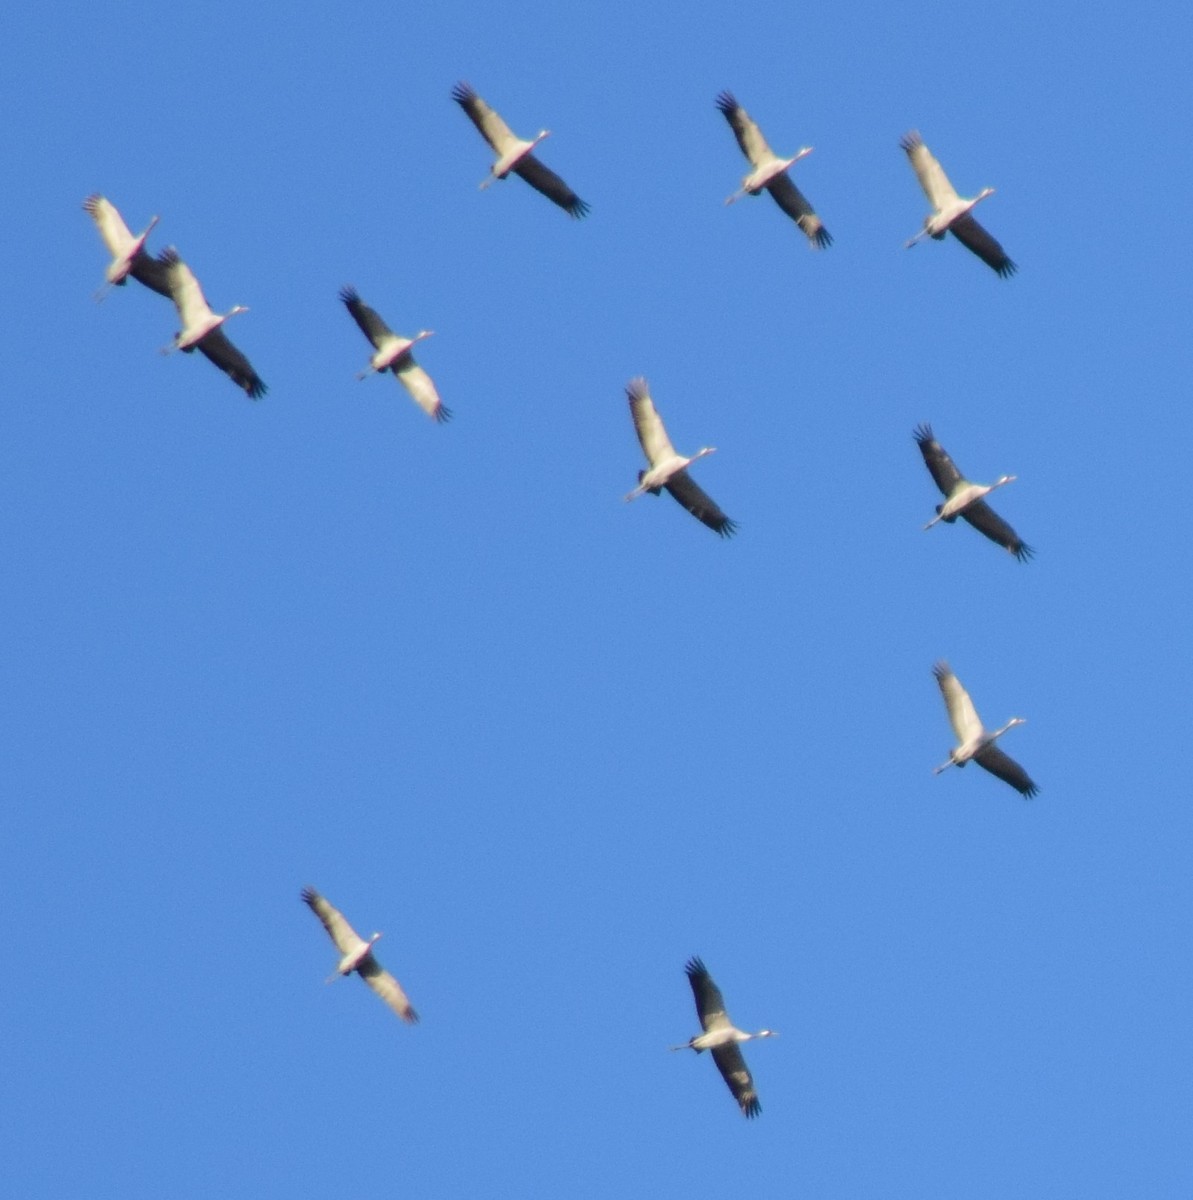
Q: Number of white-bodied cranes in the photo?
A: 11